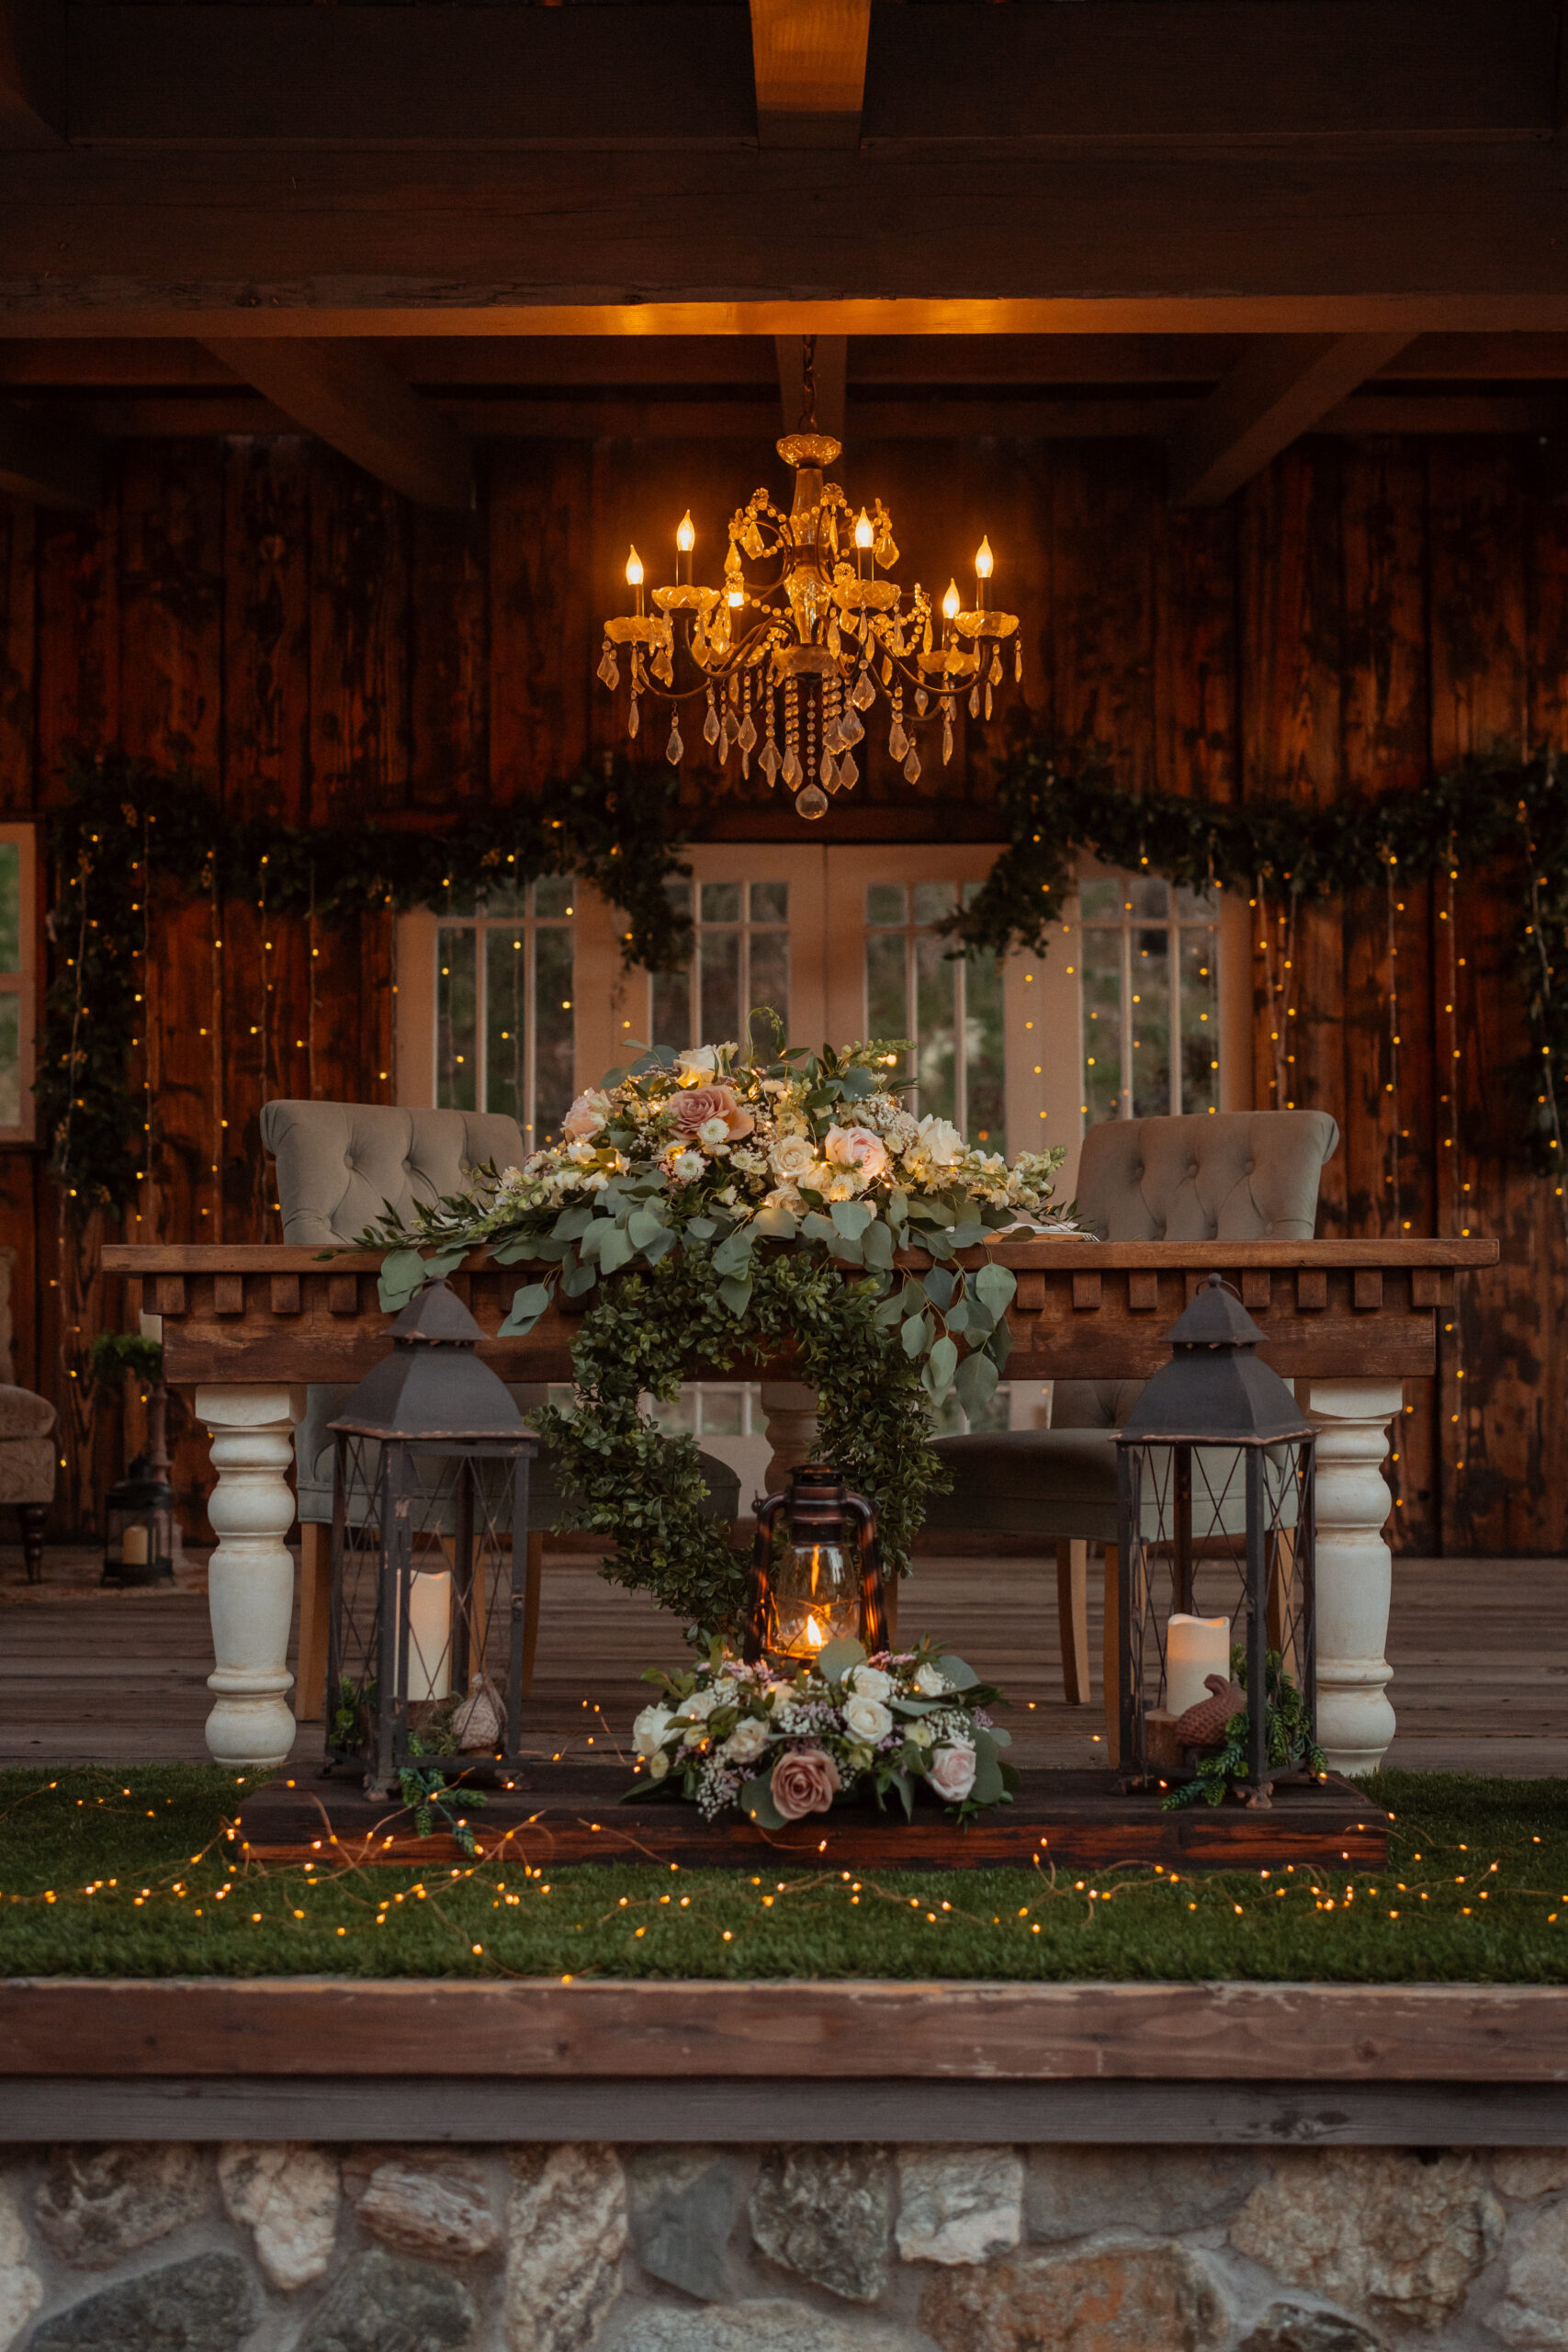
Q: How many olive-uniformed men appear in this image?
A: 0